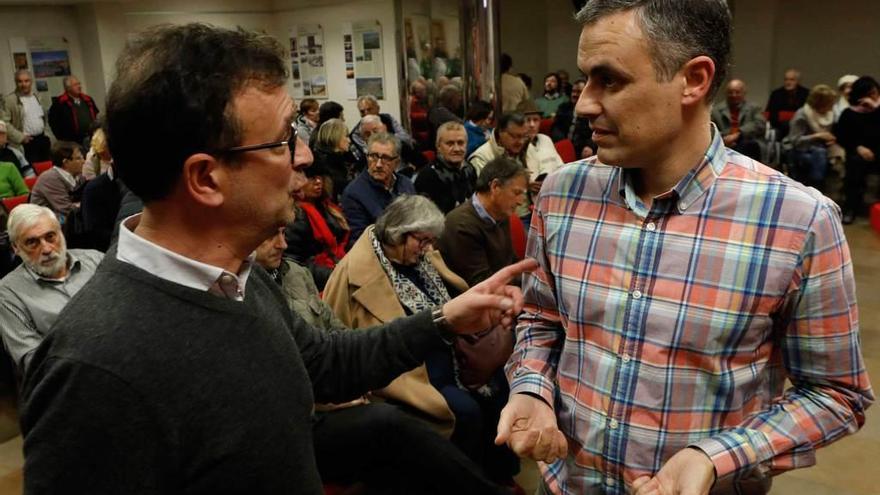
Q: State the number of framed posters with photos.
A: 3